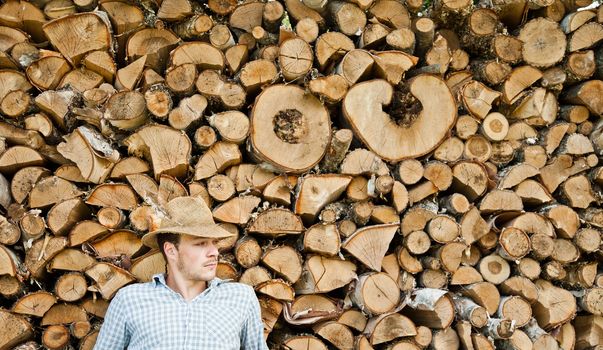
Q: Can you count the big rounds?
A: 2